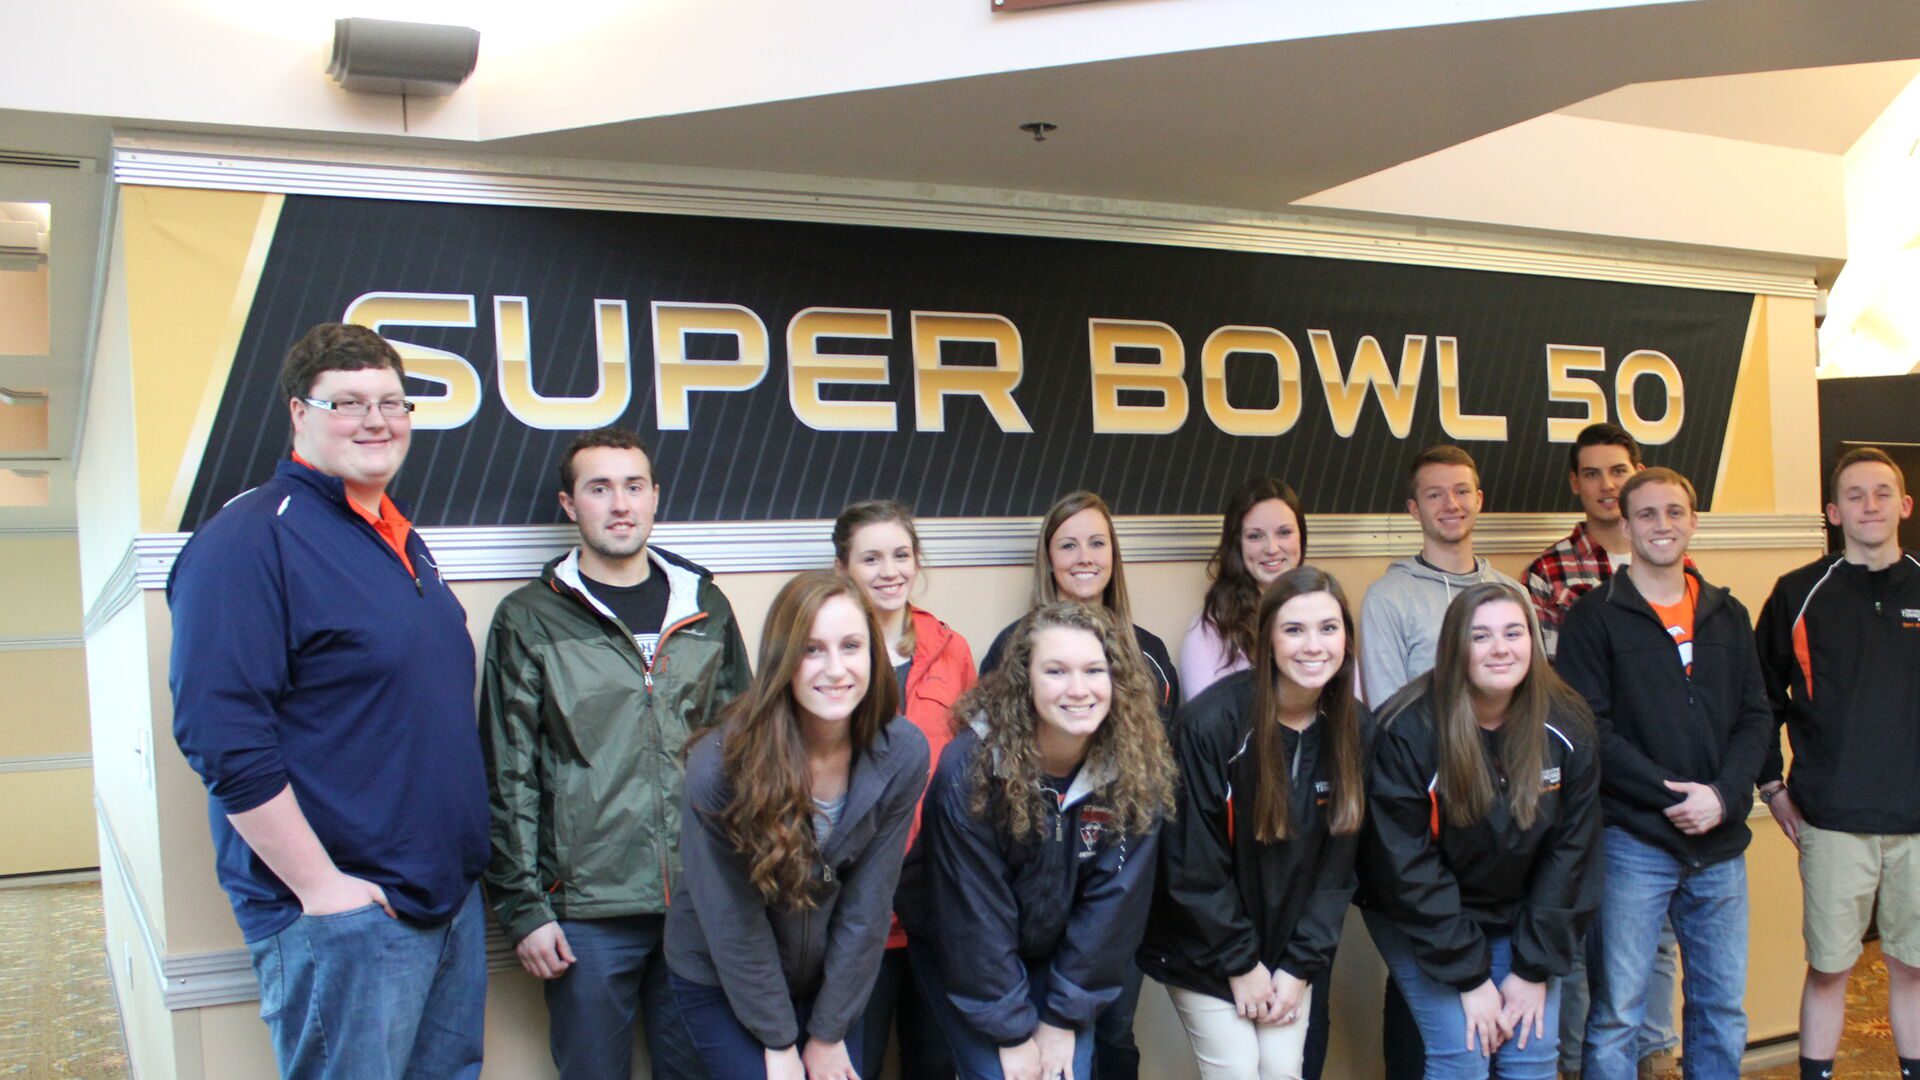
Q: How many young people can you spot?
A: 13